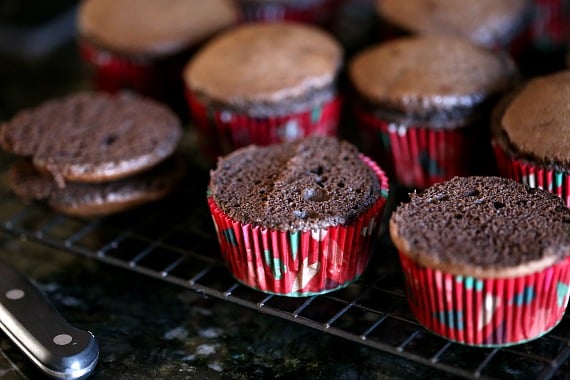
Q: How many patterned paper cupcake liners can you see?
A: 9